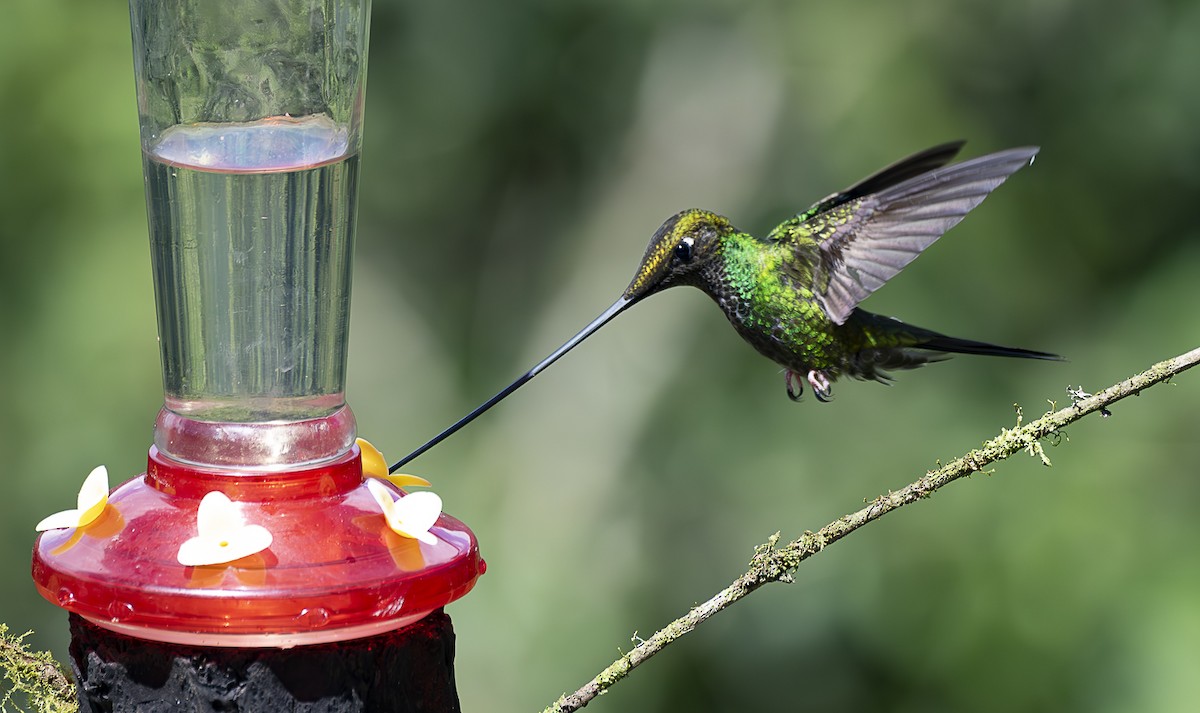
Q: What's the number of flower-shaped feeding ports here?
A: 4